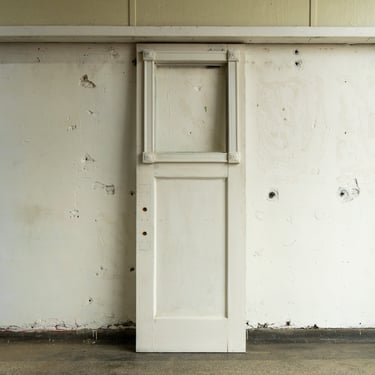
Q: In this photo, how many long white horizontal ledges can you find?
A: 1